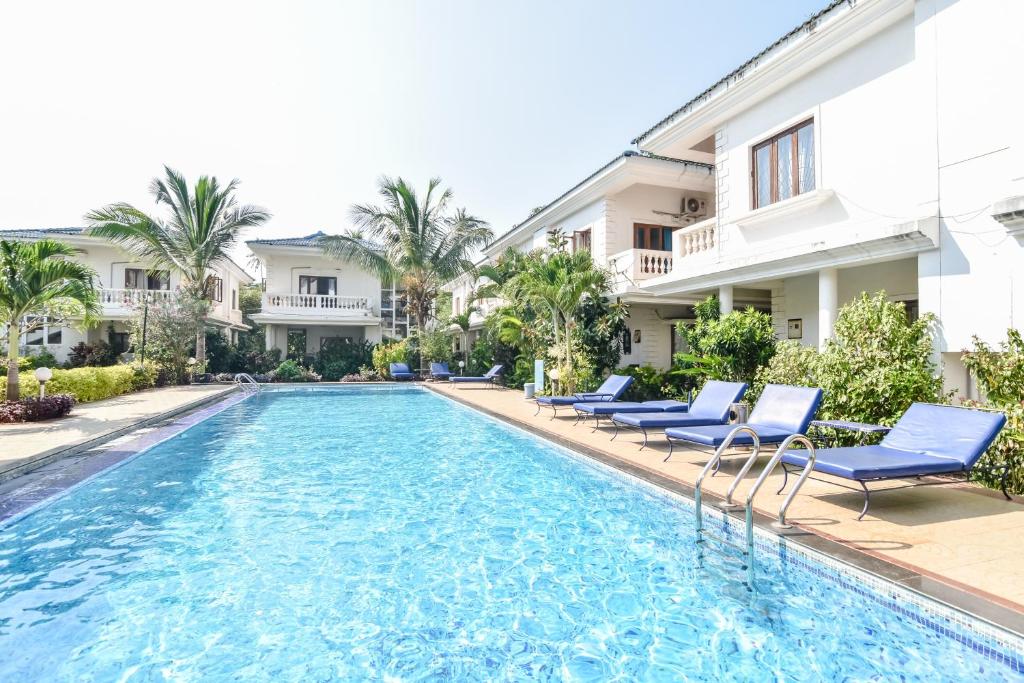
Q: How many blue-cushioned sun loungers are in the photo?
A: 8